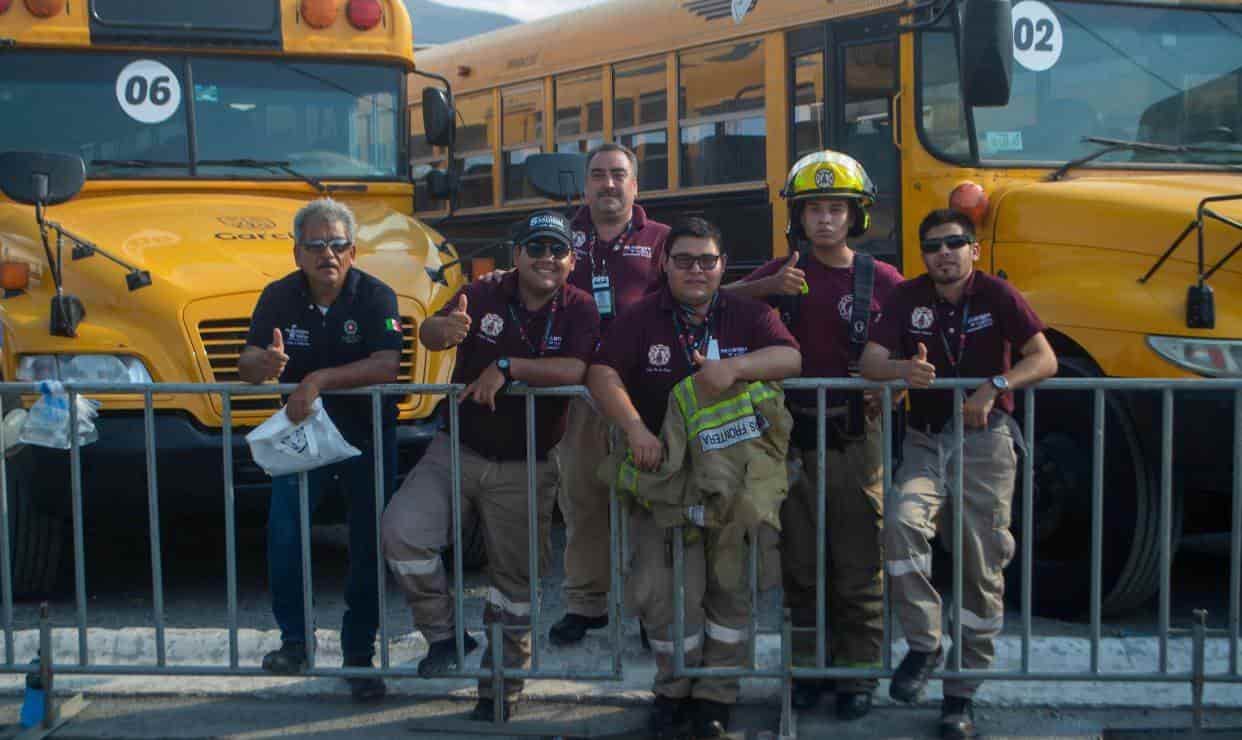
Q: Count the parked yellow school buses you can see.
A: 2